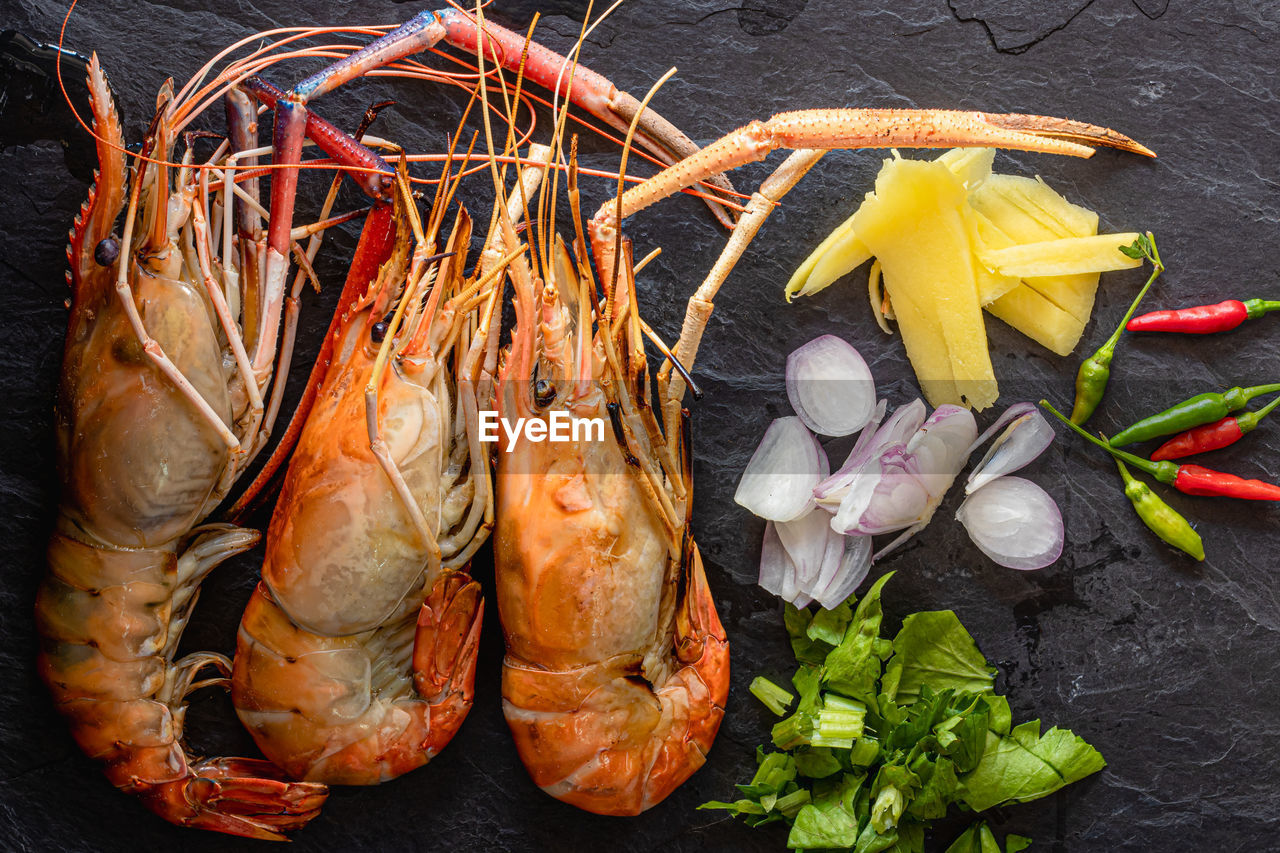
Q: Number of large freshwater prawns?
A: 3